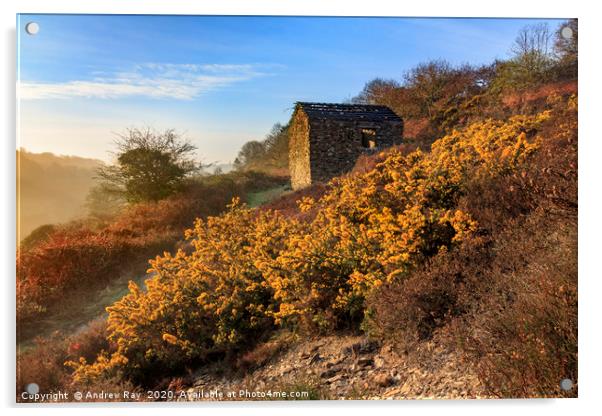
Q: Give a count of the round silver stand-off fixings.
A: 4